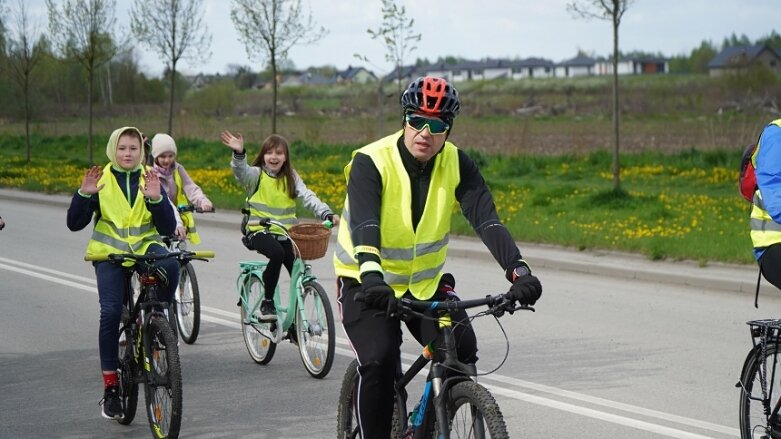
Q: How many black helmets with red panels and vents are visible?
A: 1